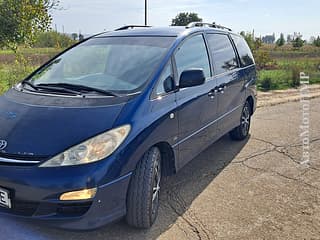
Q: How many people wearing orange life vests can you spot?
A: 0